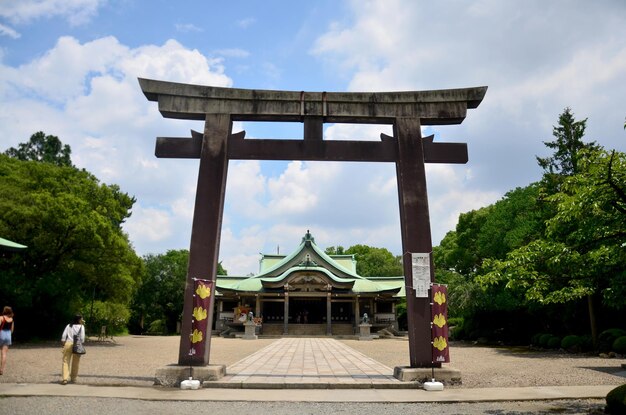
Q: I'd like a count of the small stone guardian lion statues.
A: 2